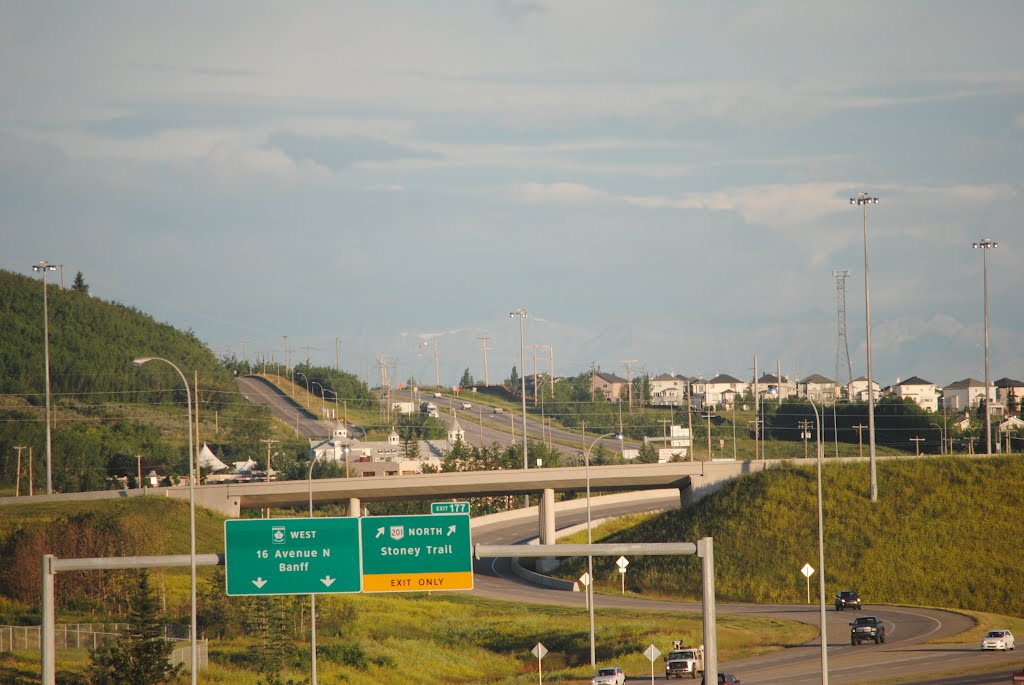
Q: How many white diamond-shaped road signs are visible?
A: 5